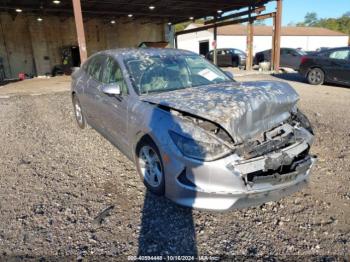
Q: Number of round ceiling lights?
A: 9